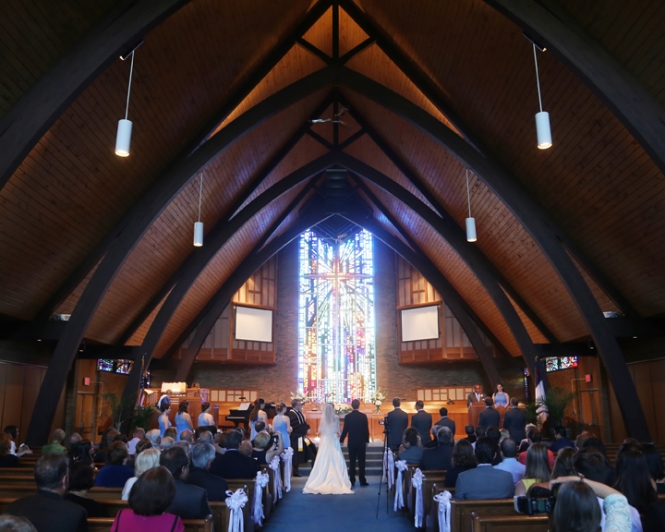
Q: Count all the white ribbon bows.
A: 8